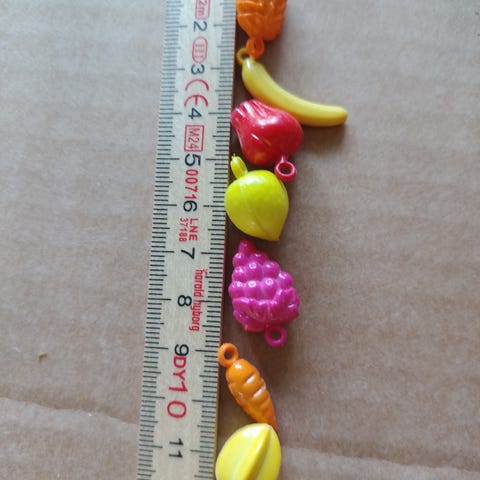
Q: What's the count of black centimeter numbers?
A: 9